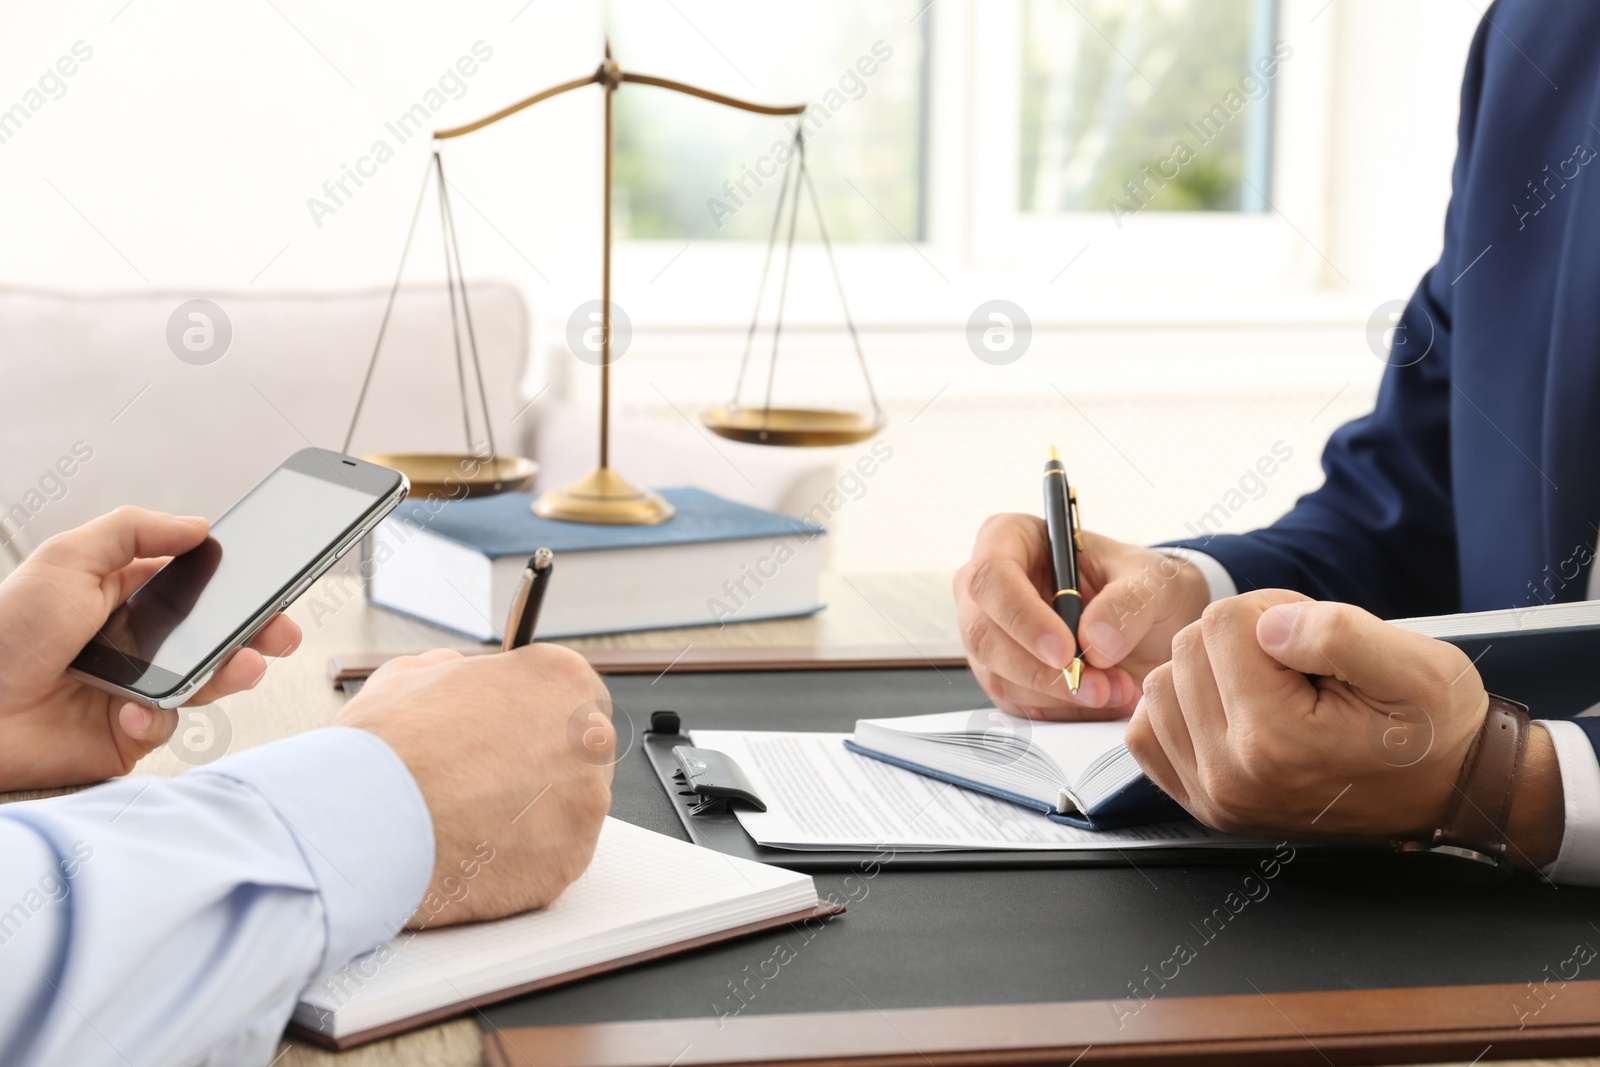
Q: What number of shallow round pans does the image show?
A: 2